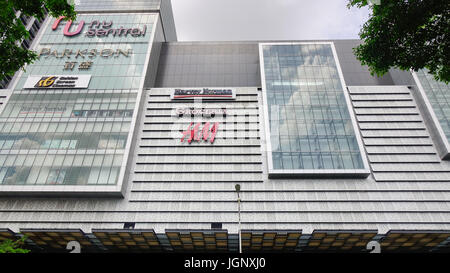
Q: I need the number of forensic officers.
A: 0